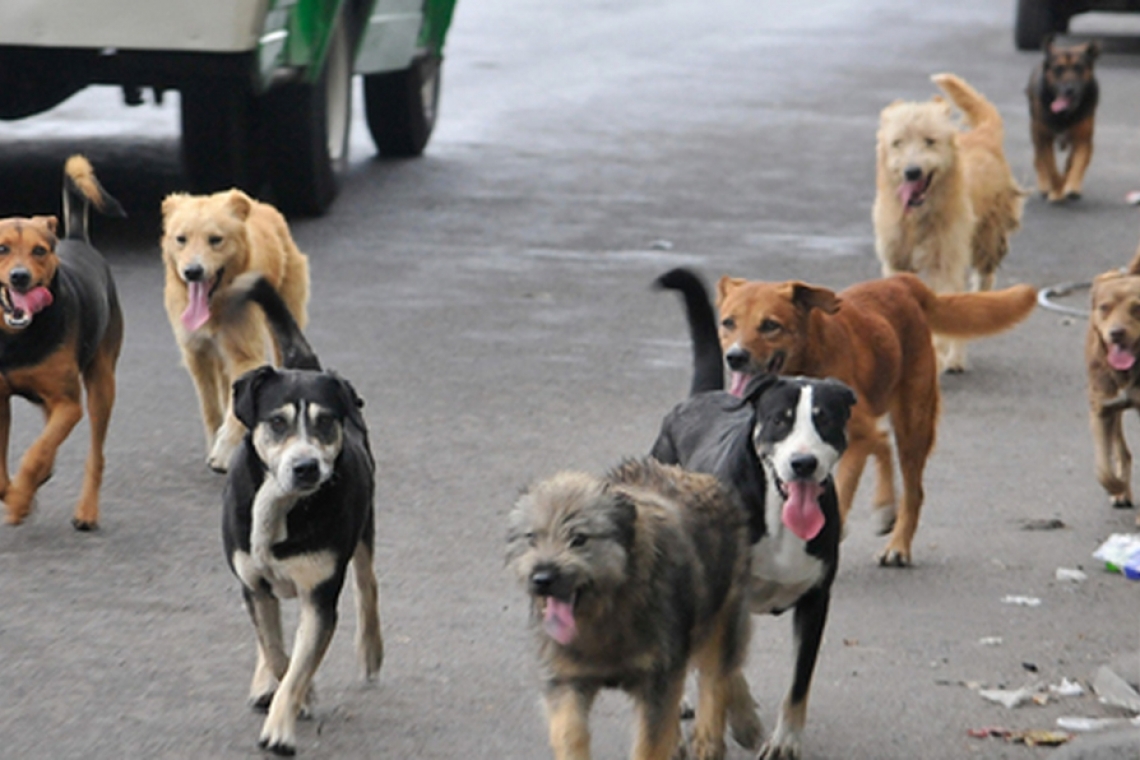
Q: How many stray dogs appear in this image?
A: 9